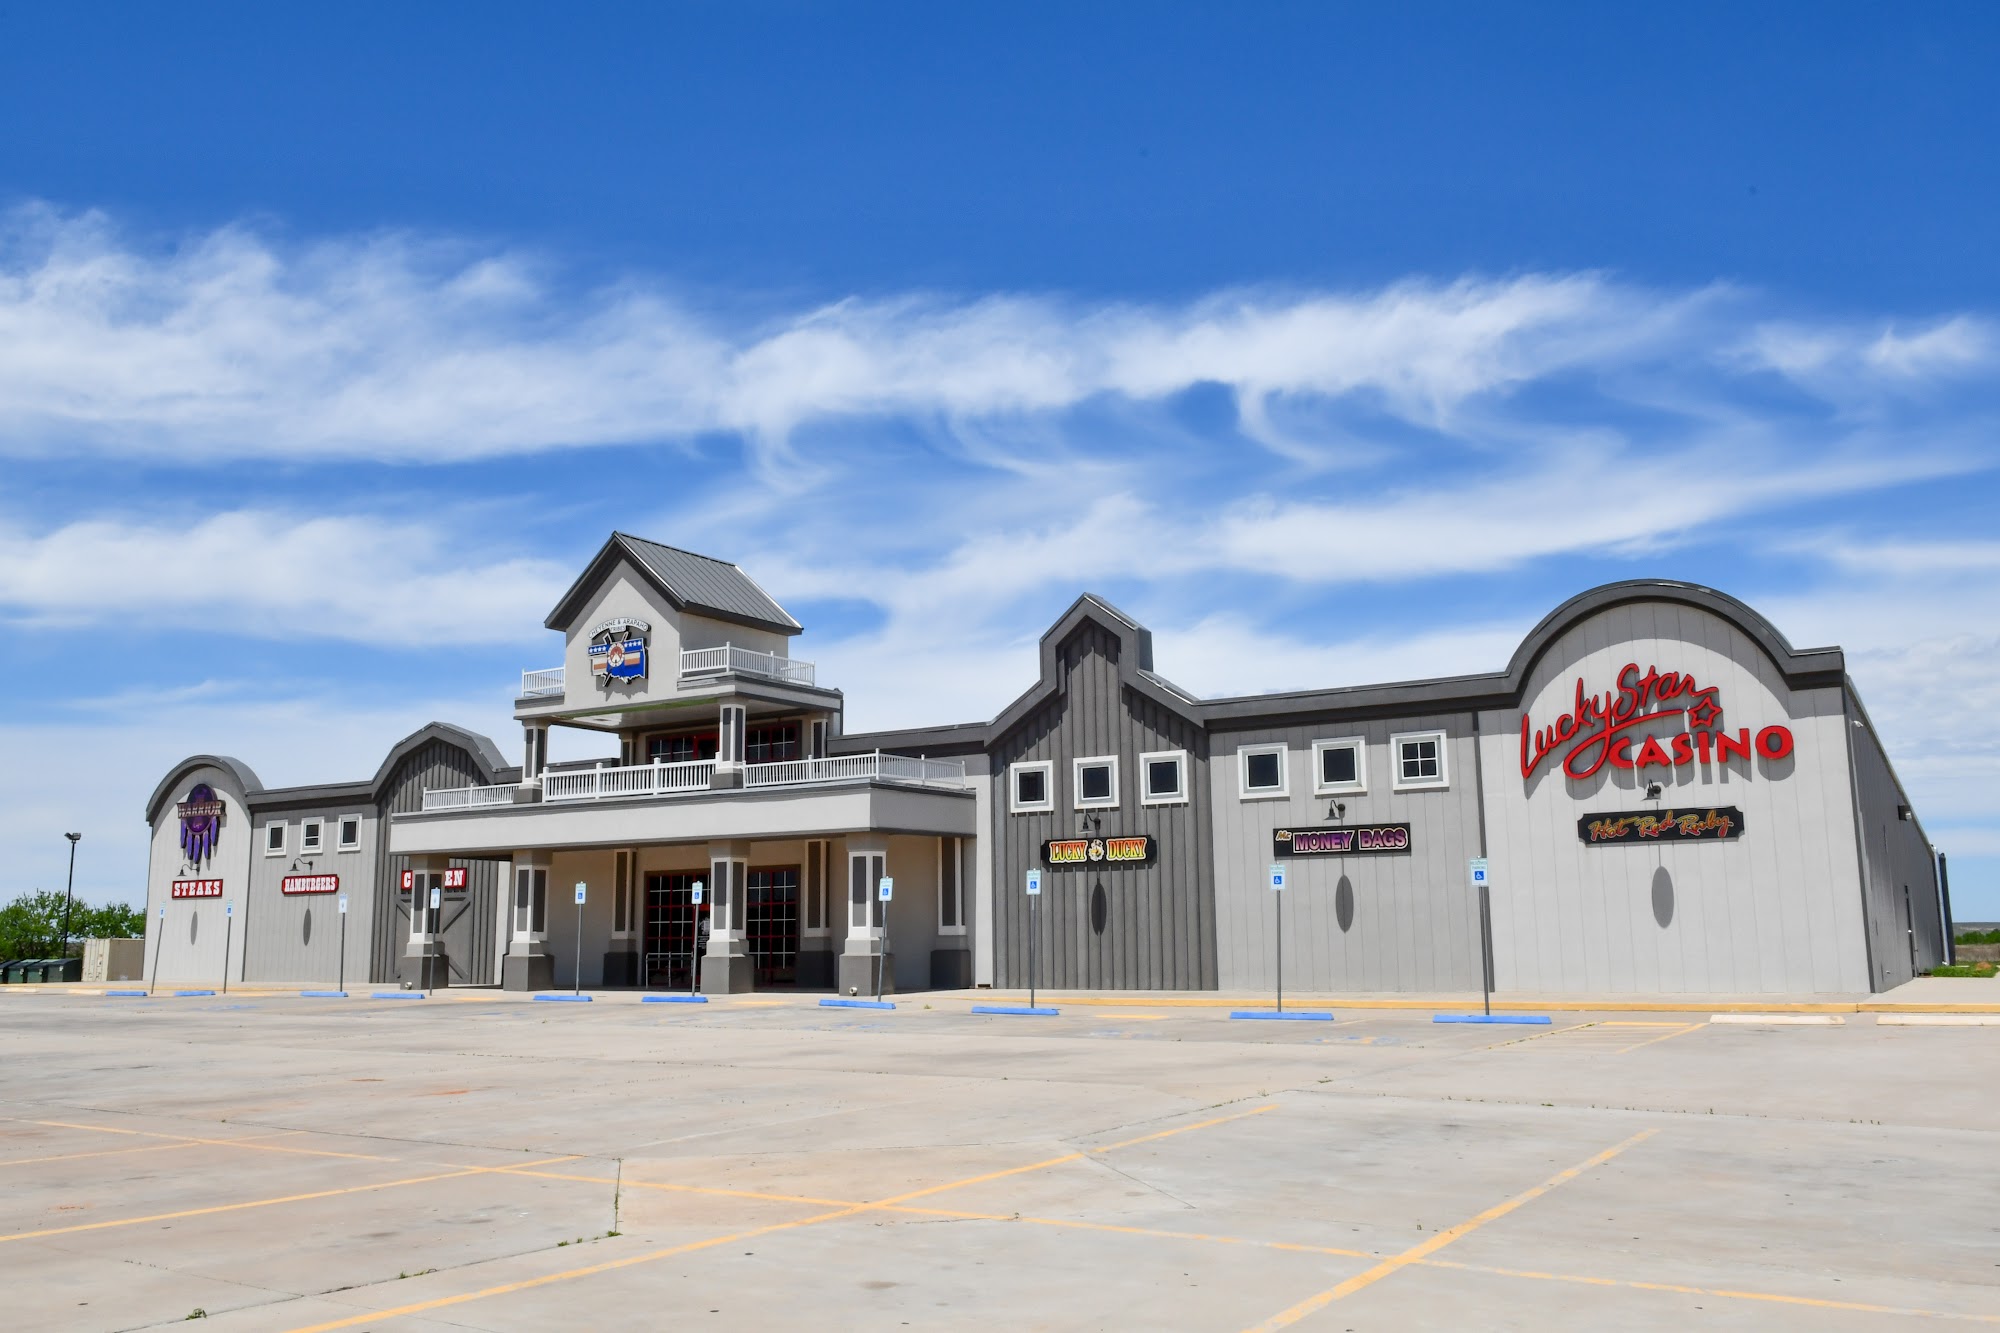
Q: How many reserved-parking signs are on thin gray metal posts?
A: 10